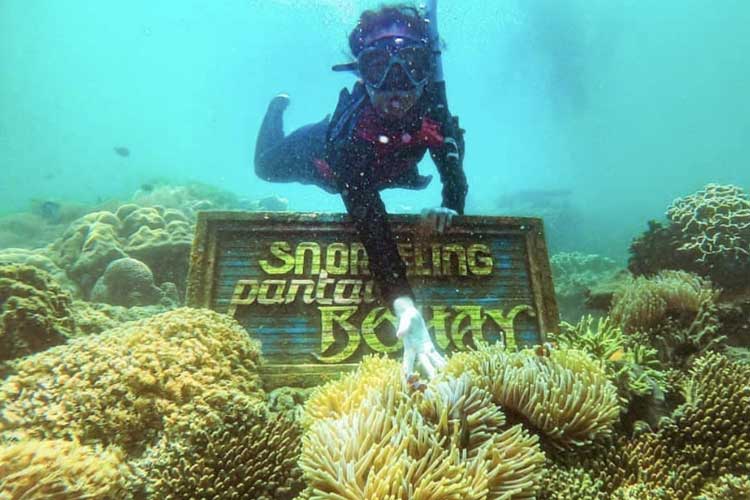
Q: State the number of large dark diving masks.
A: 1